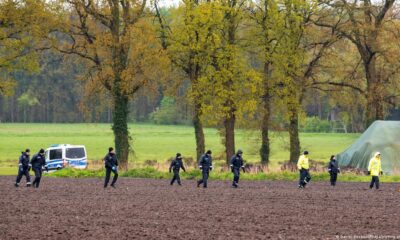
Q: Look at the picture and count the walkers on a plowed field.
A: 9